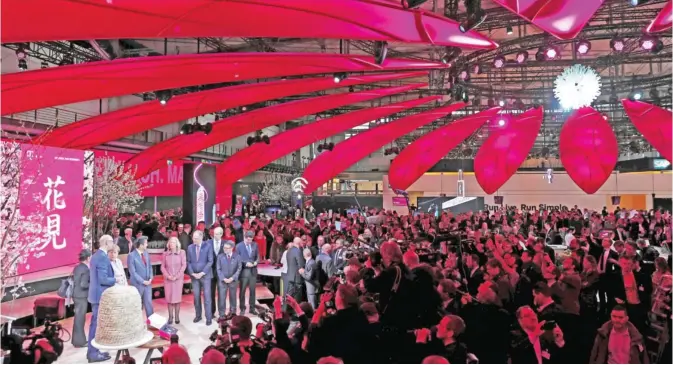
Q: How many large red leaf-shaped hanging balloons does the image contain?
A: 12